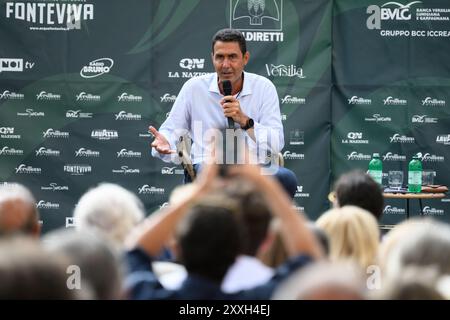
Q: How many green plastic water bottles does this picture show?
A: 2